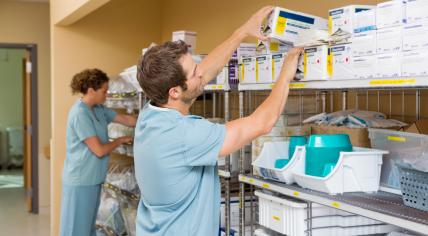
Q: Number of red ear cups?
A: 0